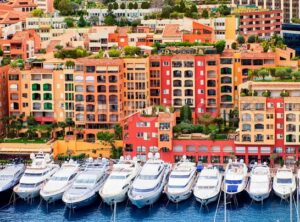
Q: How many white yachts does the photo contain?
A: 11